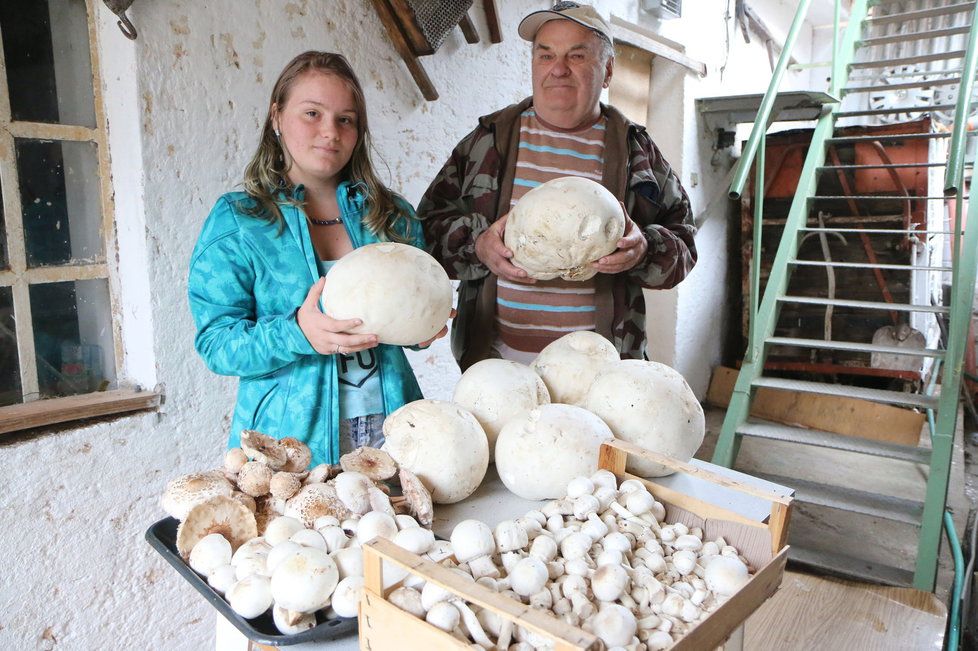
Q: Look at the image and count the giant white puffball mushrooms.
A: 7